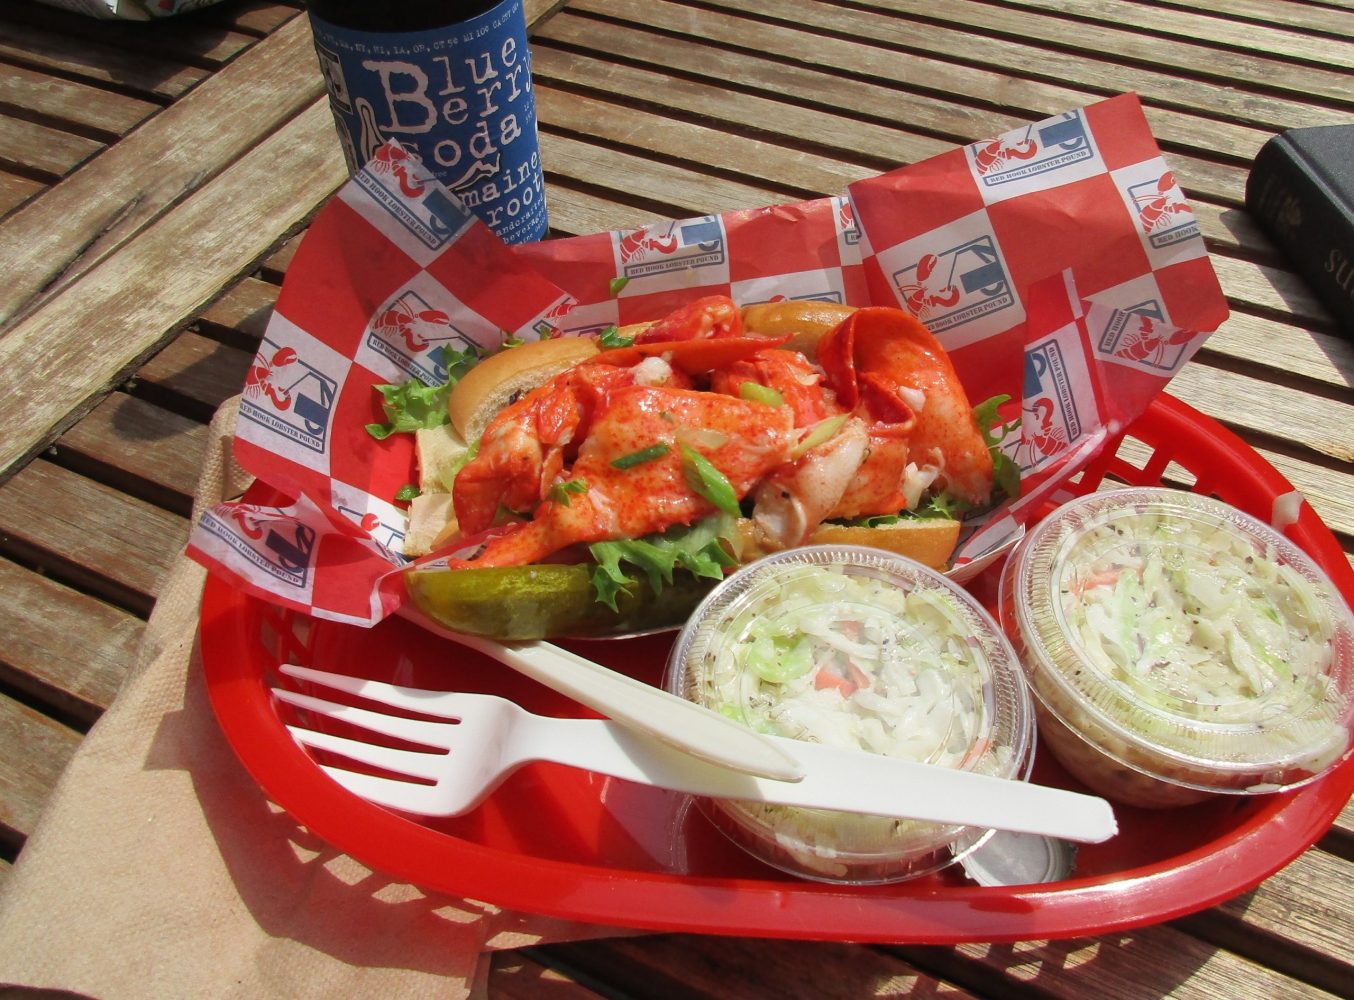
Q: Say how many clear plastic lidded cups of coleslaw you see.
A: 2